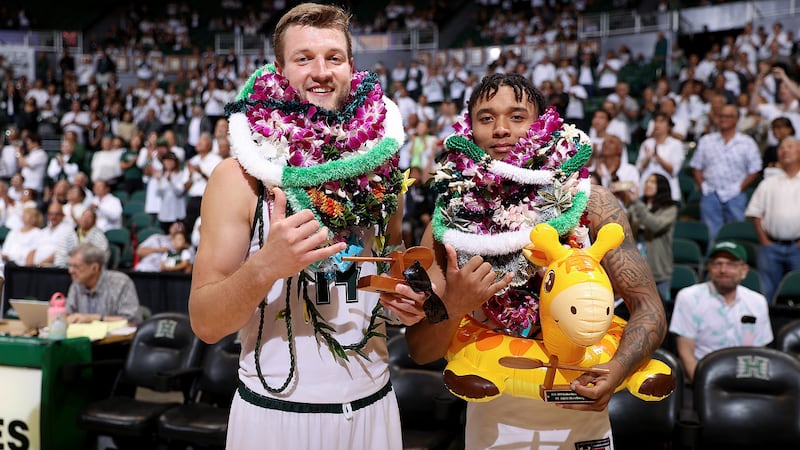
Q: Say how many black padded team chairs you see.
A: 6